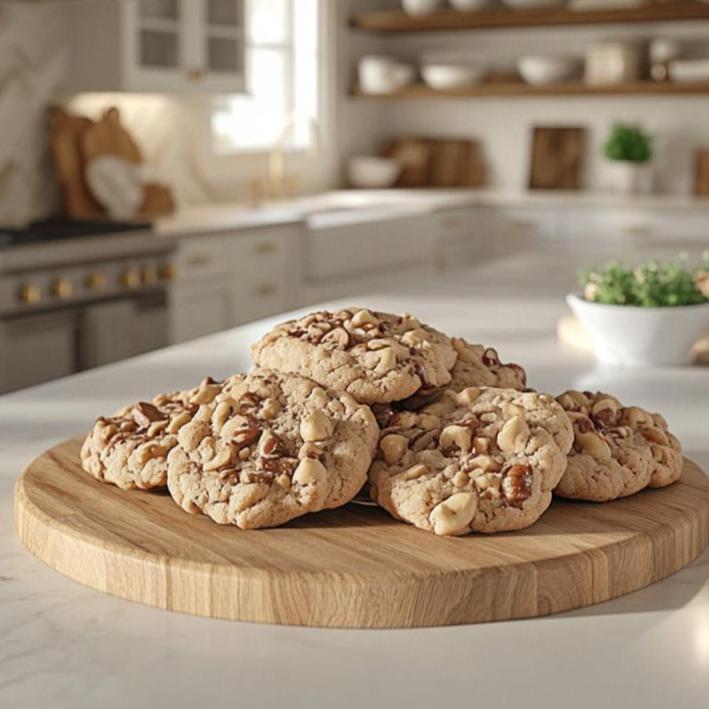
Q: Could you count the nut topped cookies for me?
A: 6